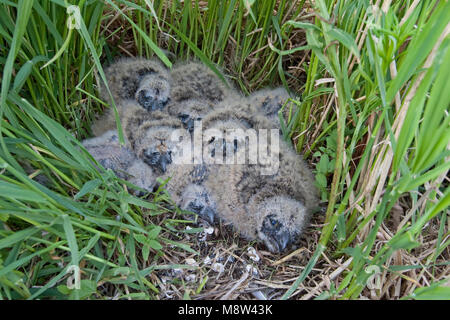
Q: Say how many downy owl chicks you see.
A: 8